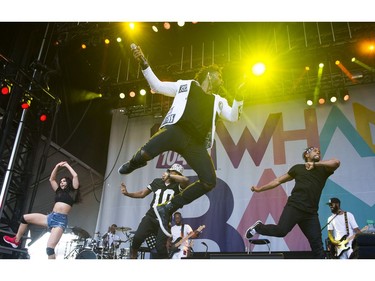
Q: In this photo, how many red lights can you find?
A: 3